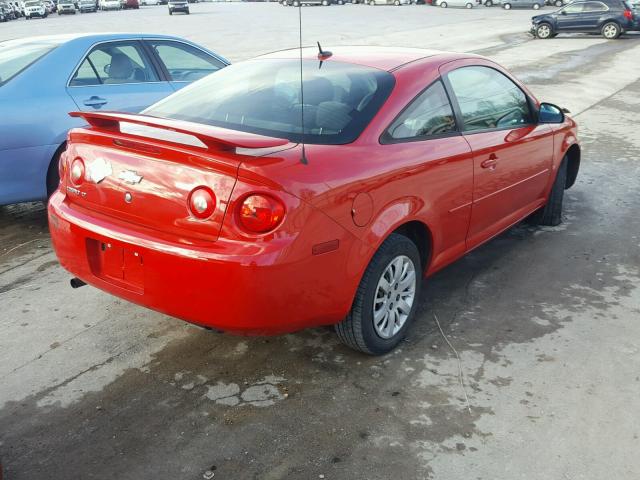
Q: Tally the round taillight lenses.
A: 4